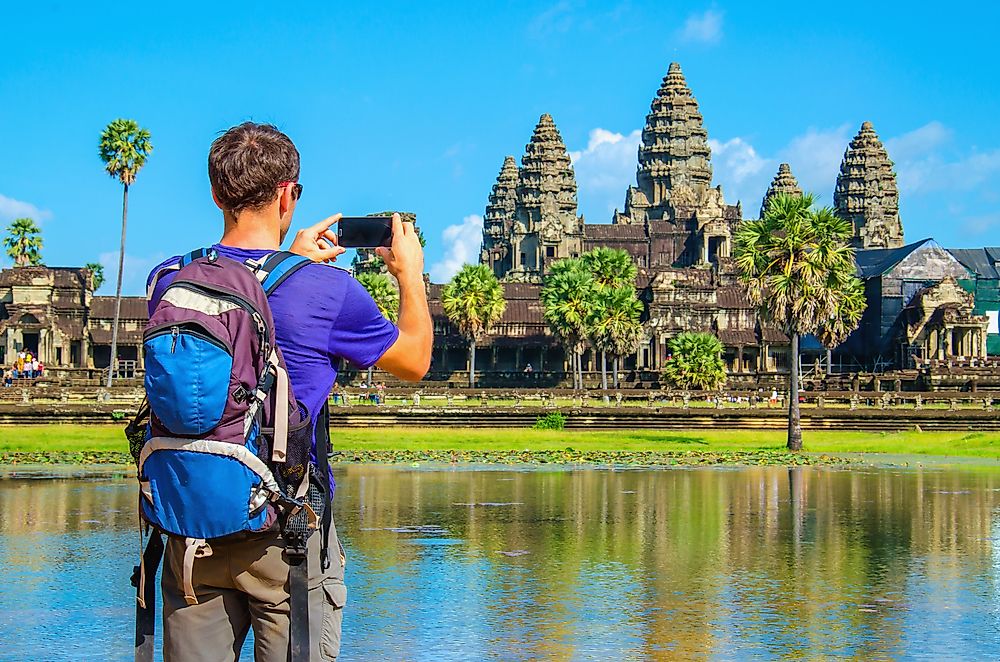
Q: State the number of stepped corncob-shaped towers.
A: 5